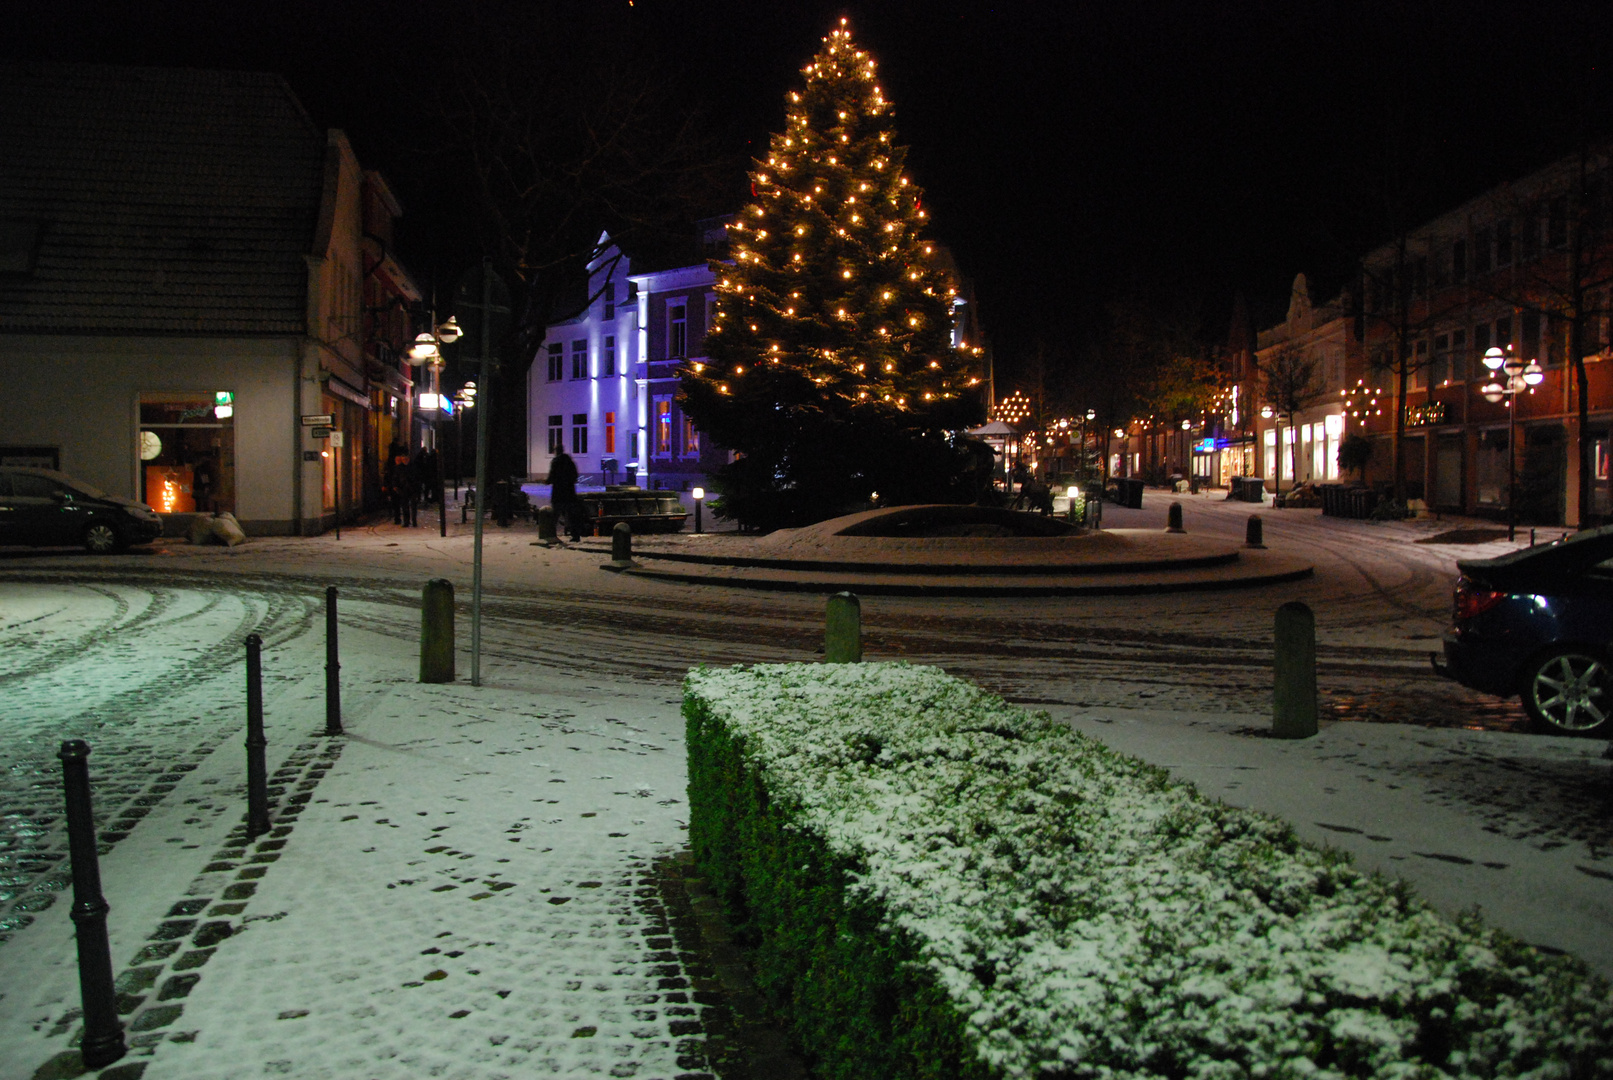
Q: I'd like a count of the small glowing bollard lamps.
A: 2